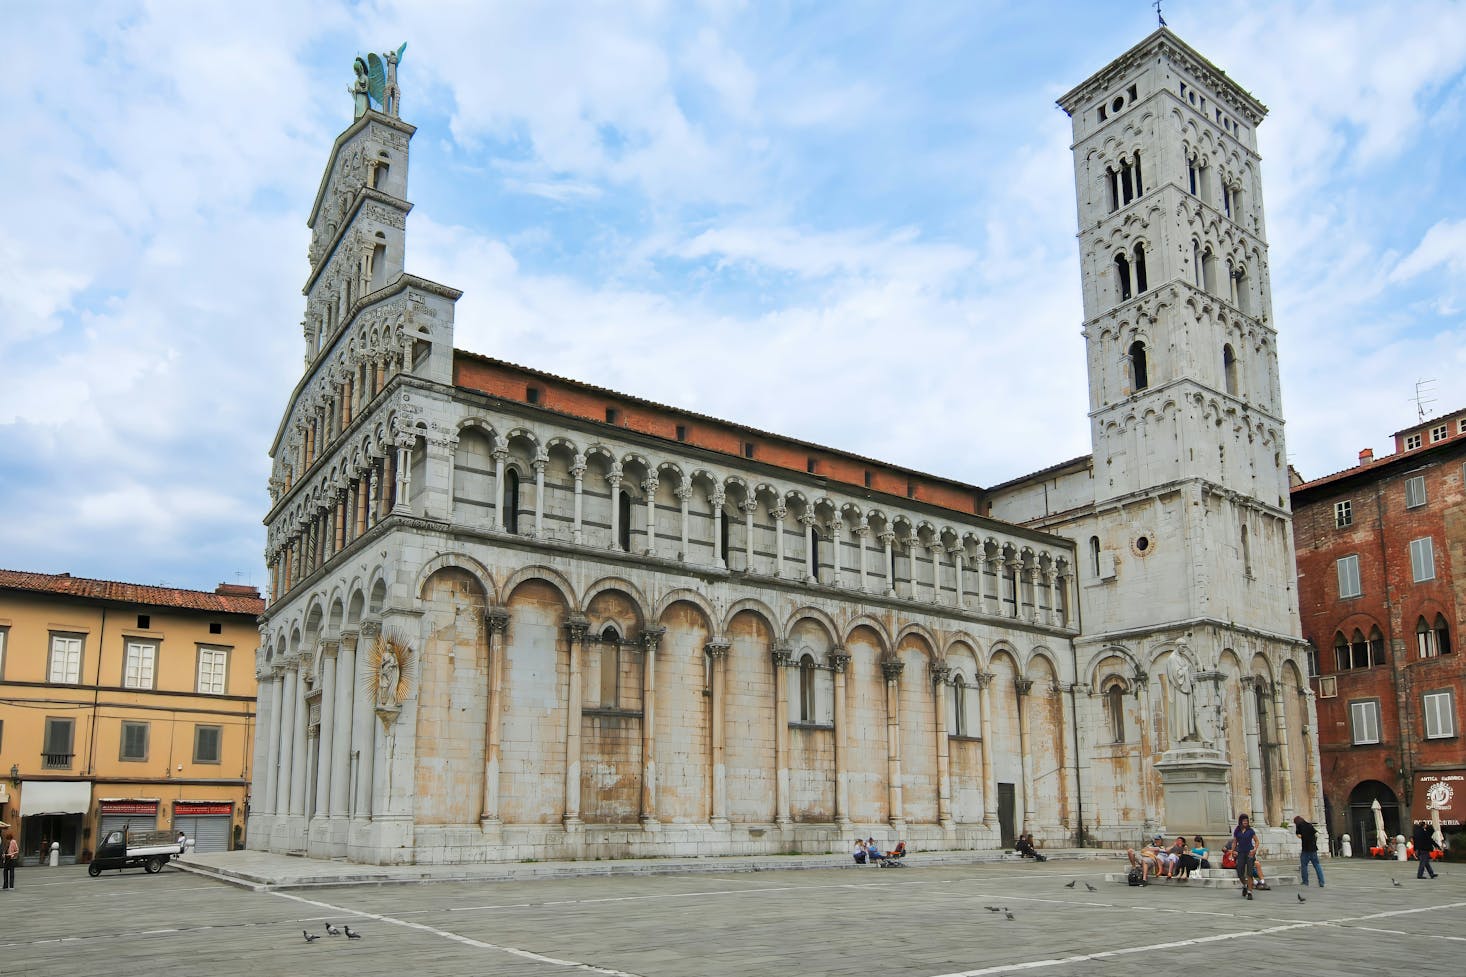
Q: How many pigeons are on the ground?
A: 9